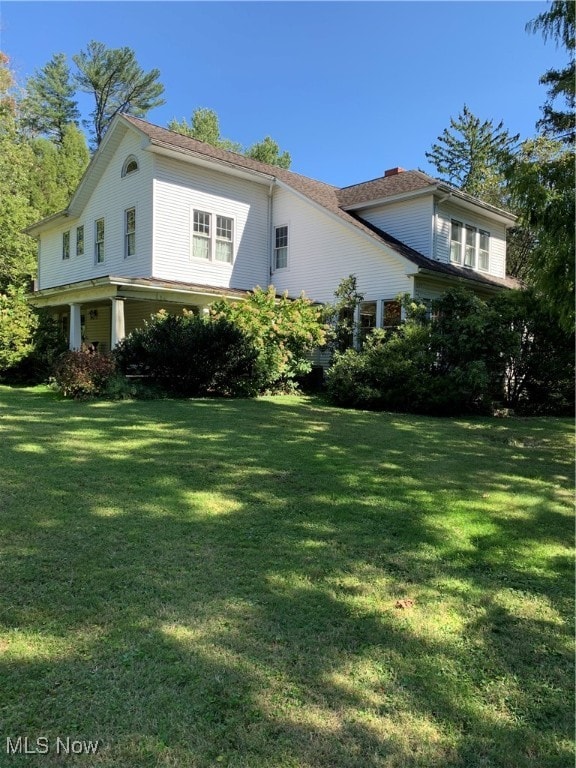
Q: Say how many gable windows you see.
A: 1